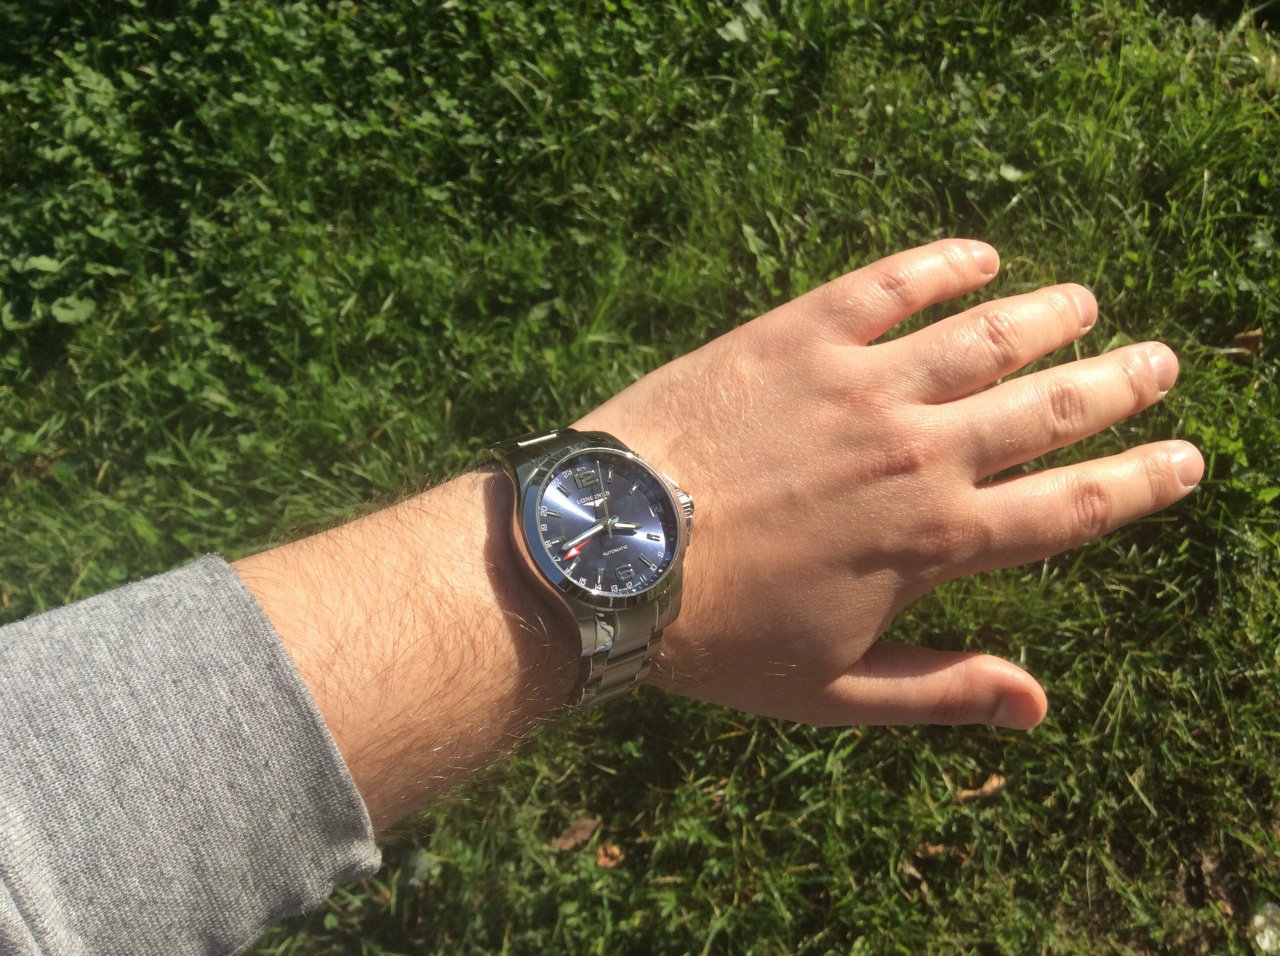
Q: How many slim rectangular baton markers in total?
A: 9